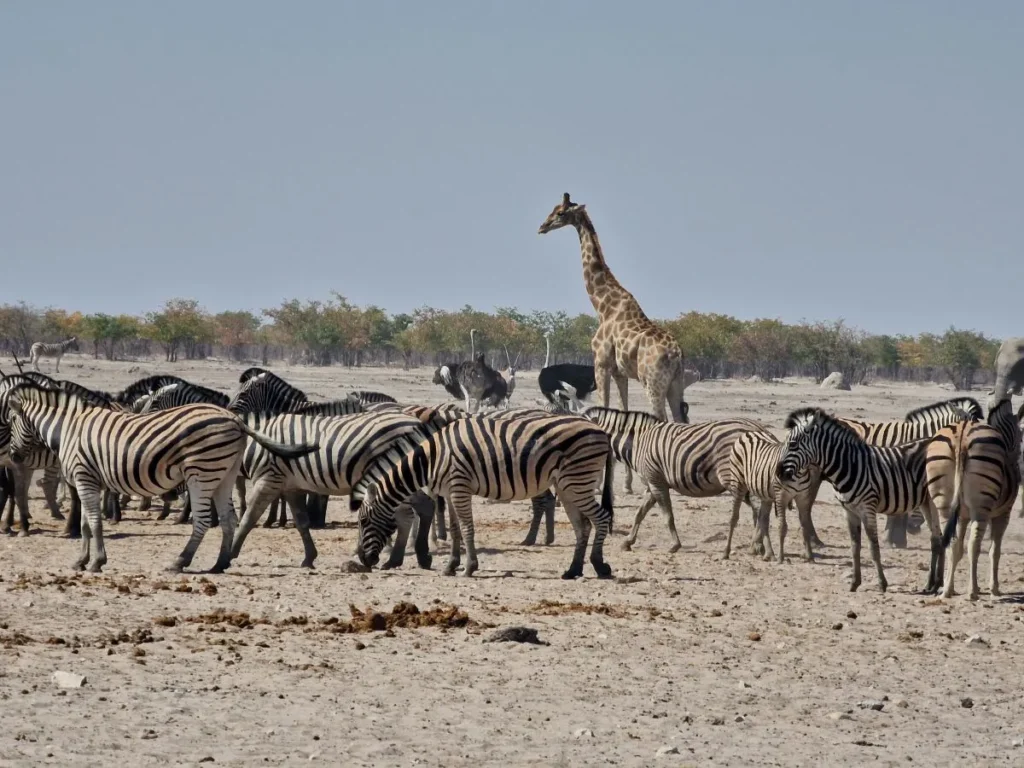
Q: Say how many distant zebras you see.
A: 1